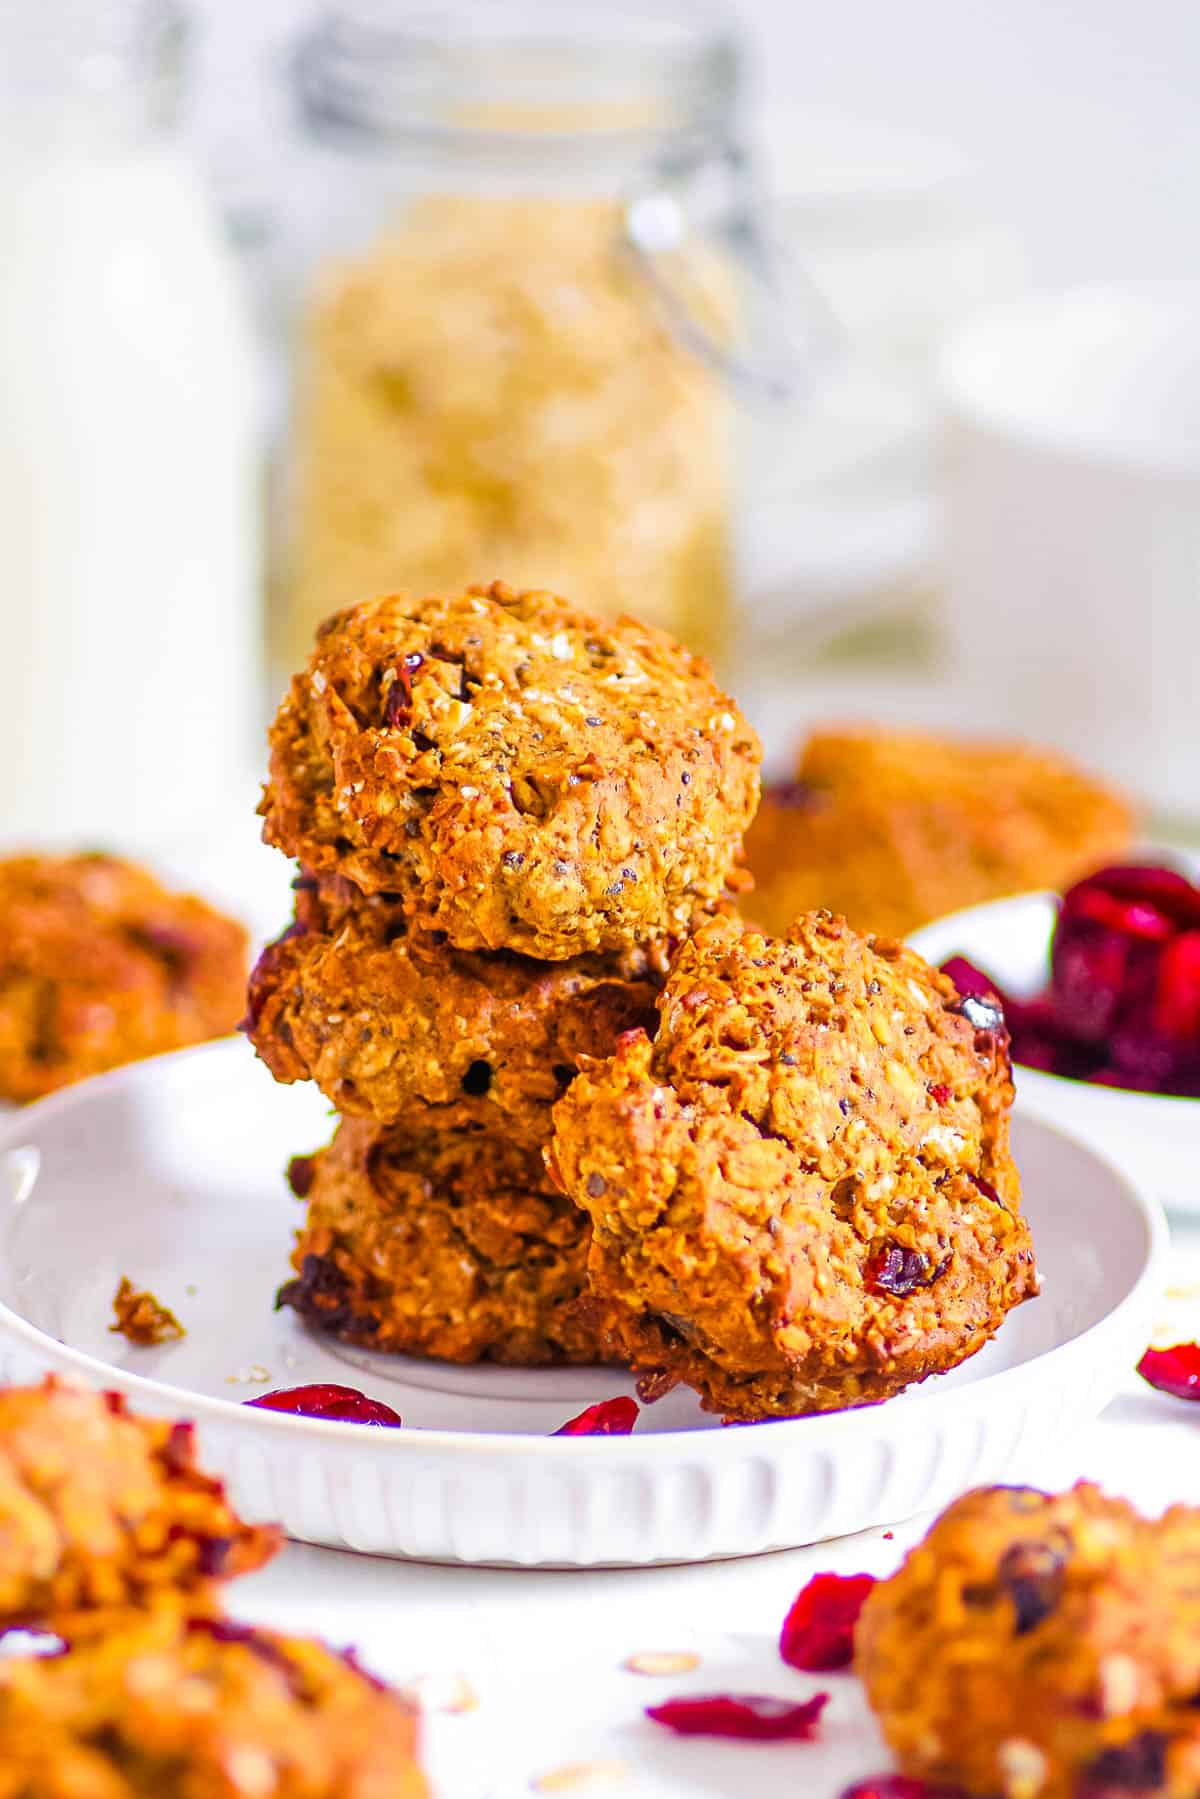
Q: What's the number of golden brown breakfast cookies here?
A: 9